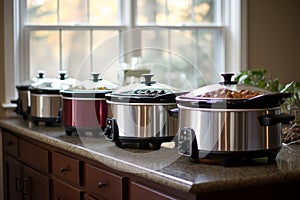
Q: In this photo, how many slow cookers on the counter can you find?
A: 5